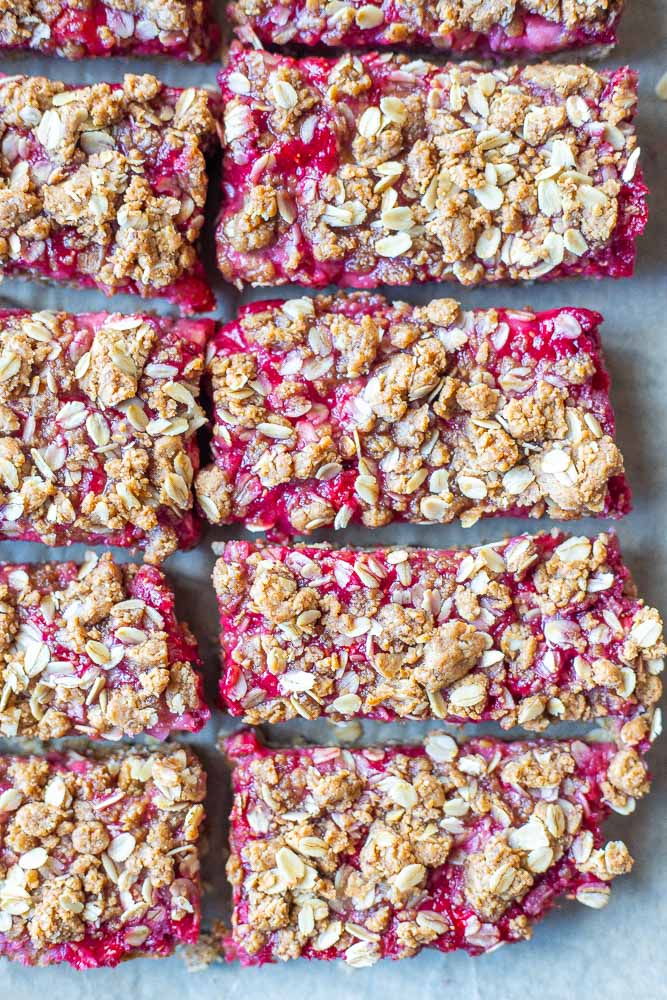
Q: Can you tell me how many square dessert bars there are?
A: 10